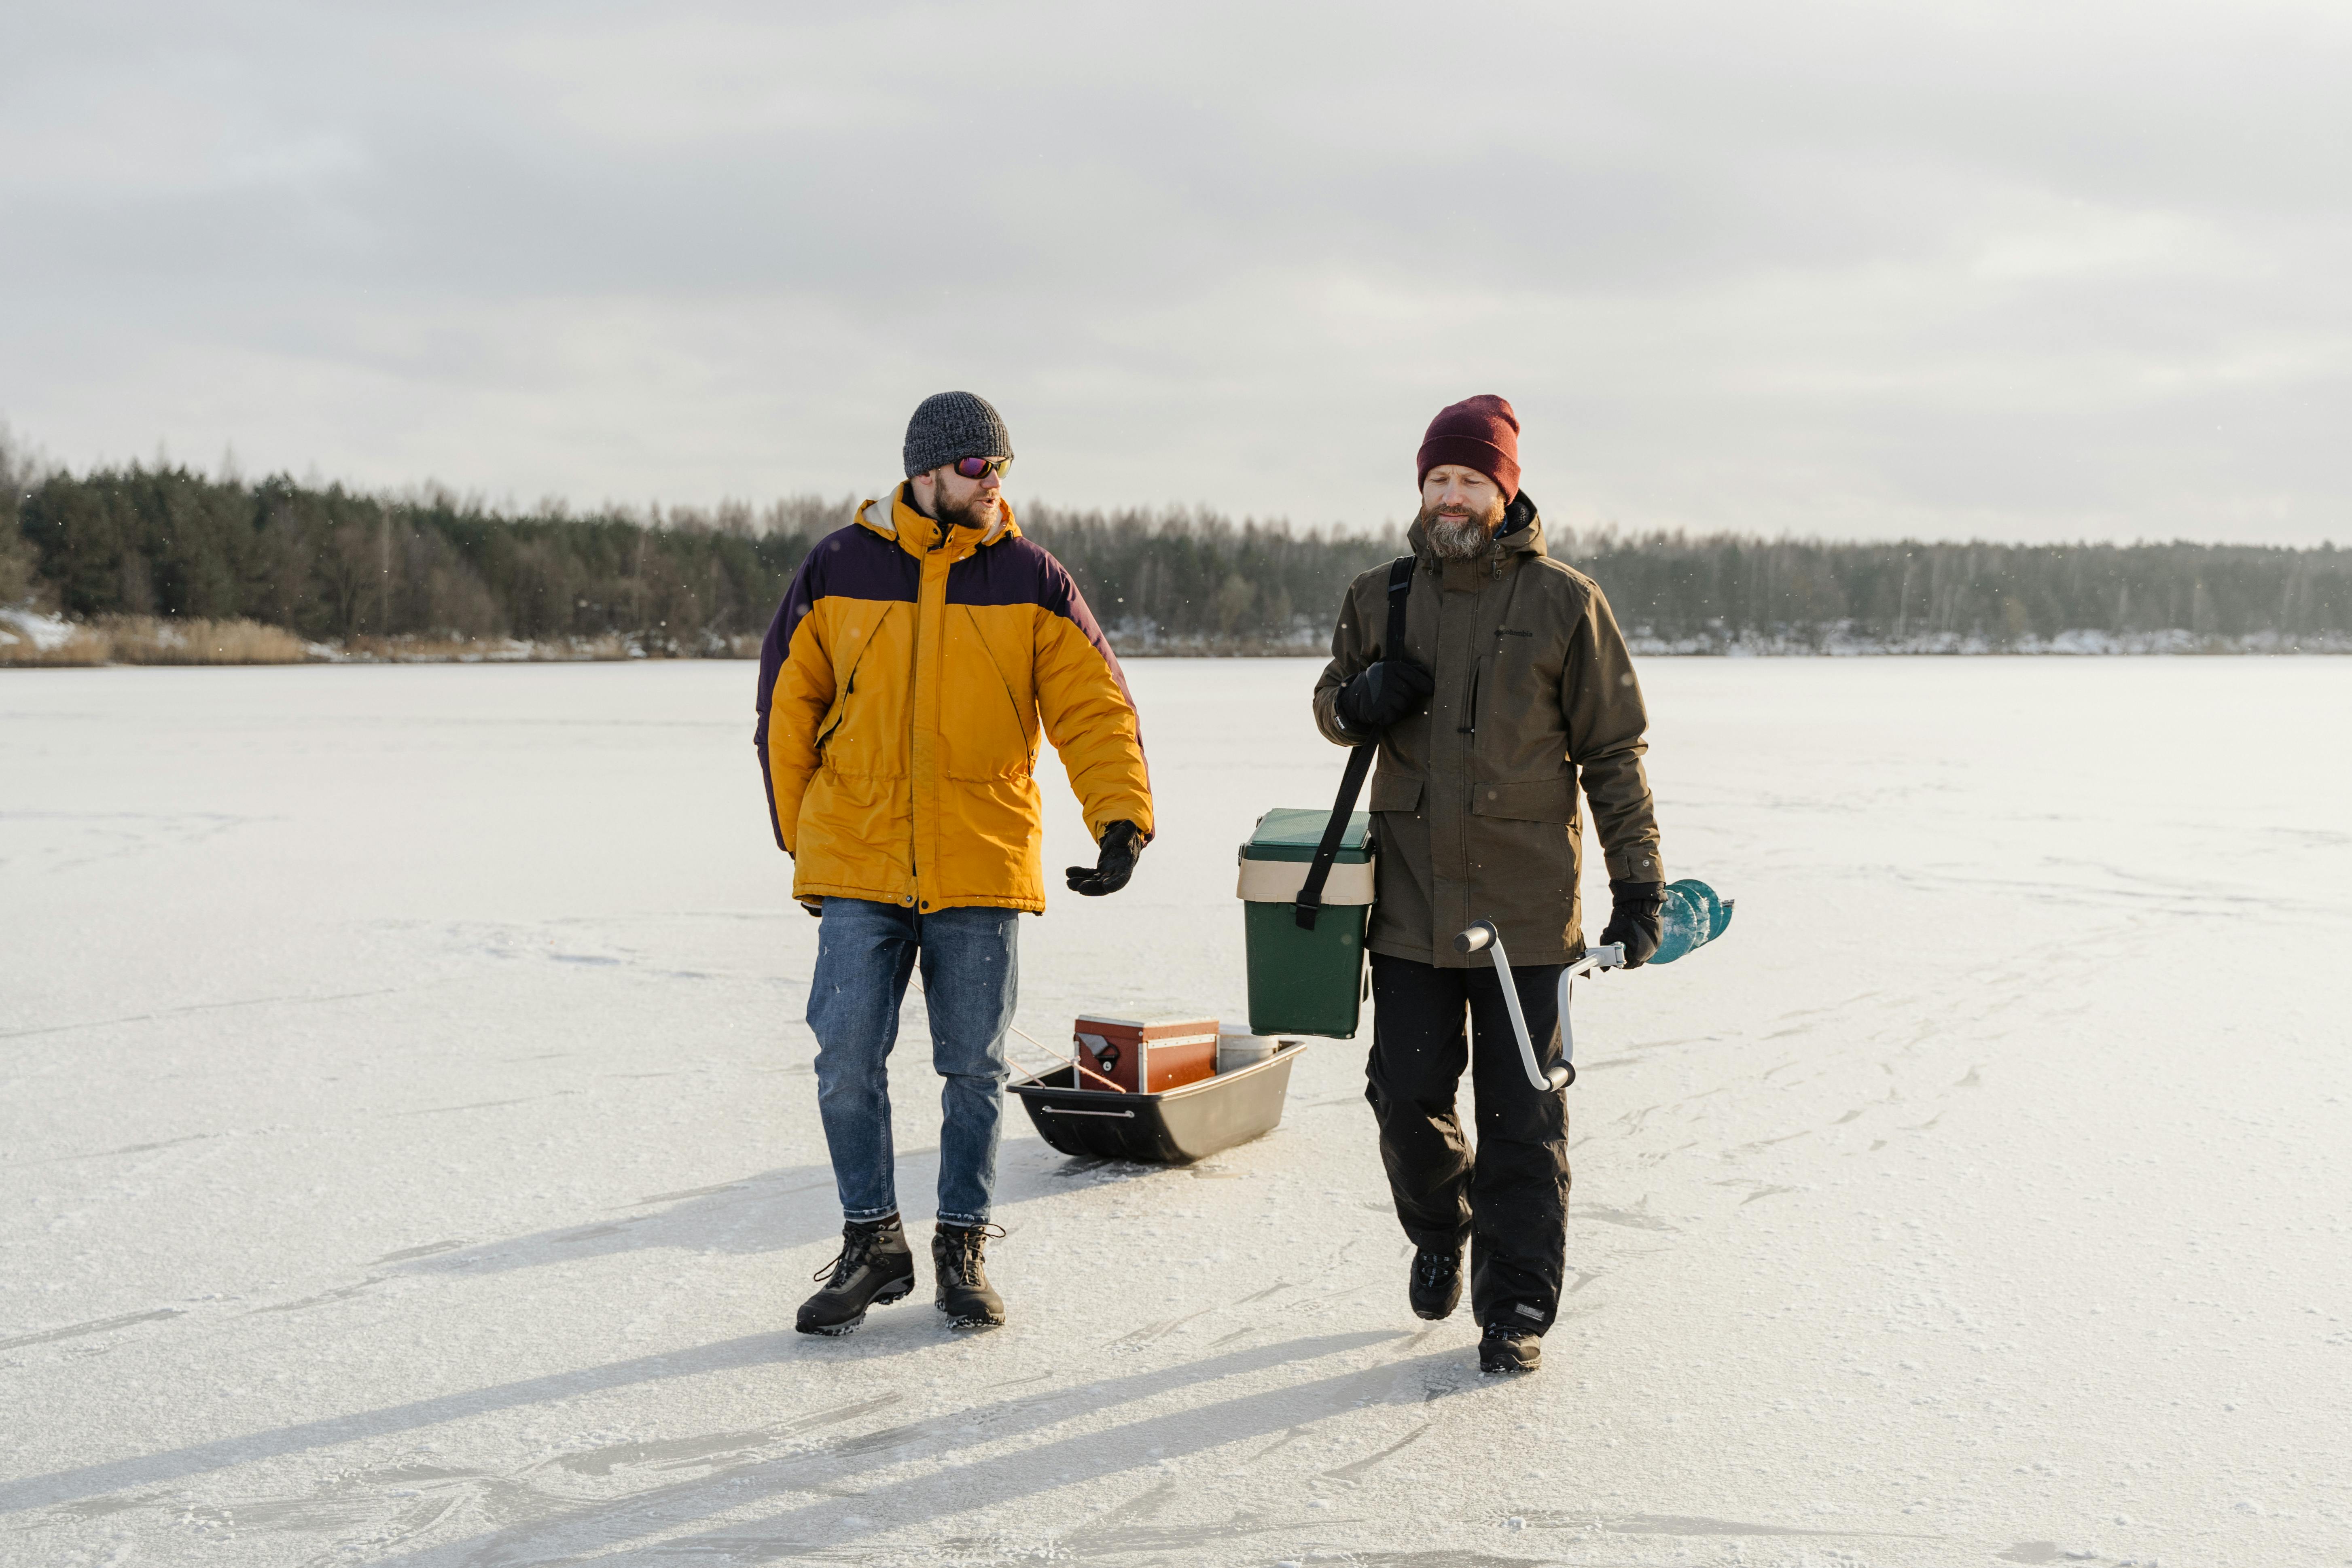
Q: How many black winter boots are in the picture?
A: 4